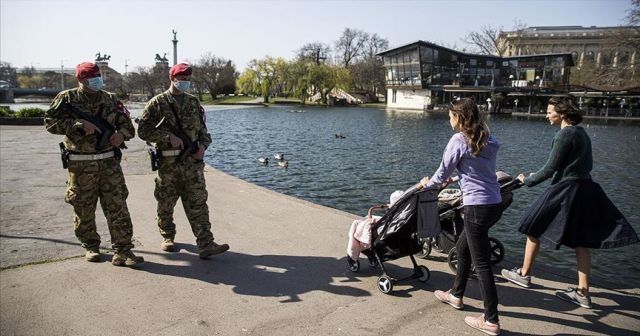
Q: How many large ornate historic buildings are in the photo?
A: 1